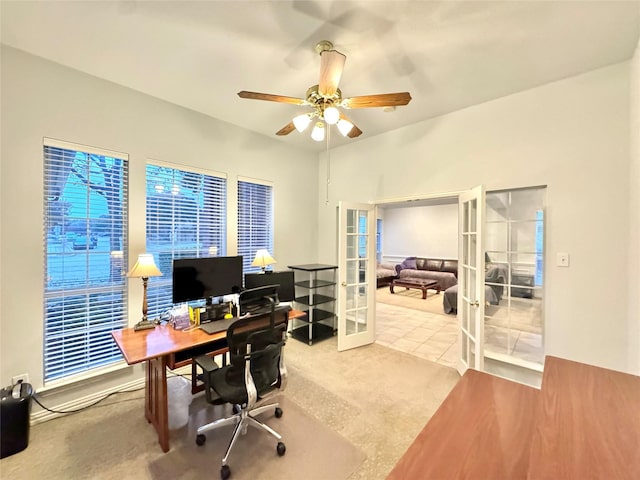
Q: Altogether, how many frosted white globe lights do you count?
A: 4